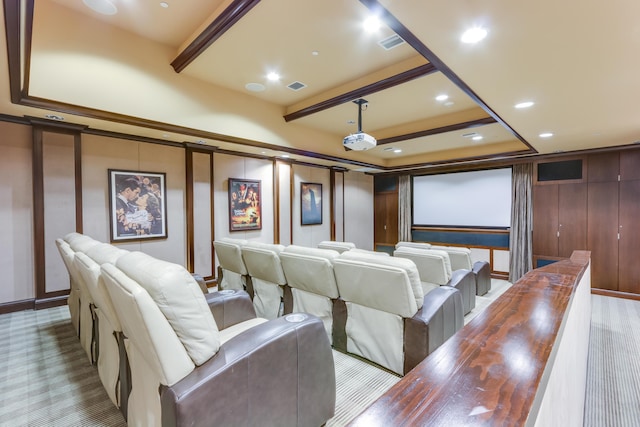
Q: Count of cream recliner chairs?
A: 13